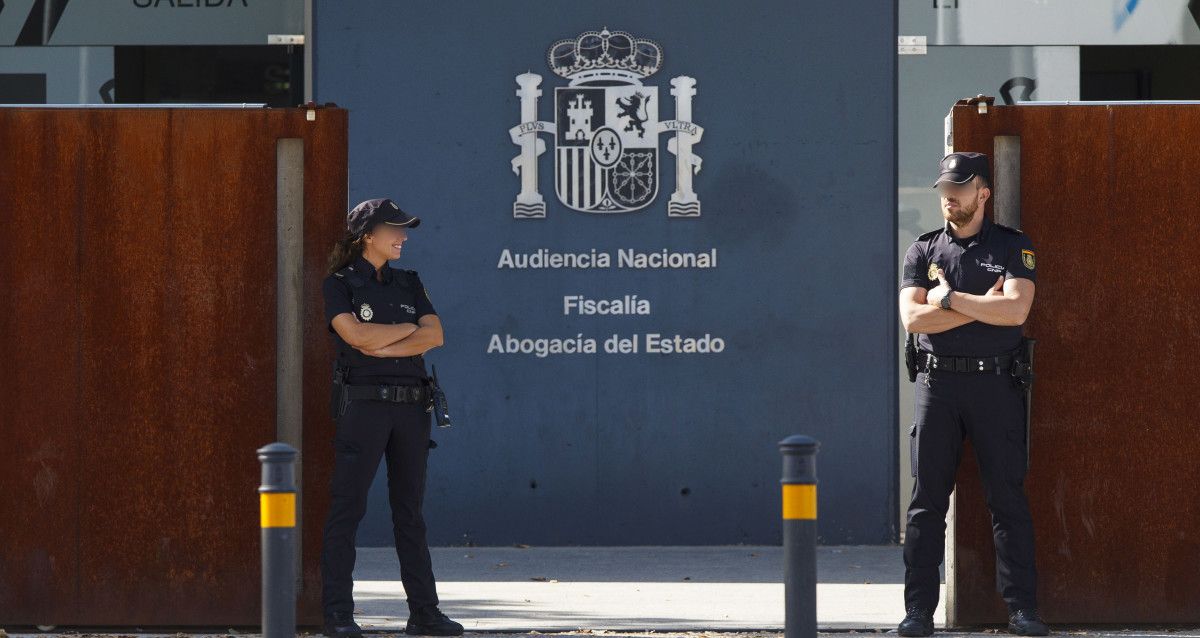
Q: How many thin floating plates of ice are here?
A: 0